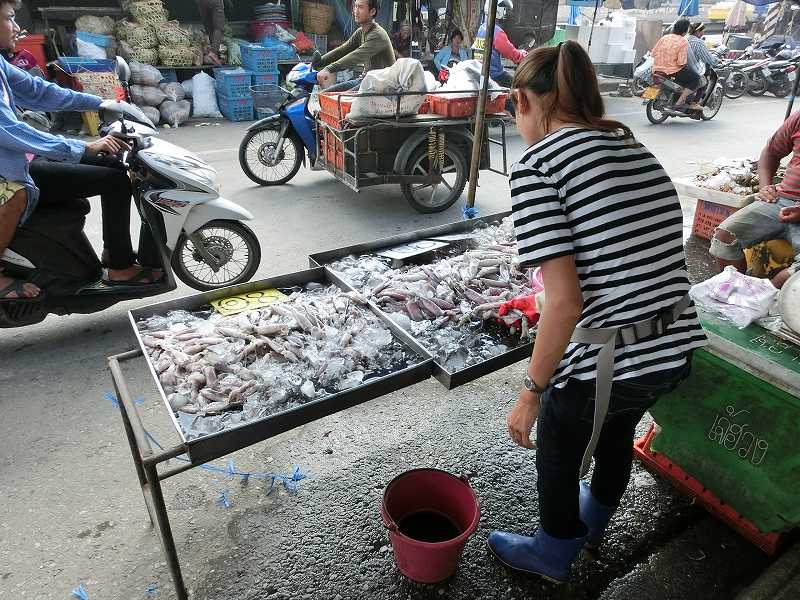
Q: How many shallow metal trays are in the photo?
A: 2